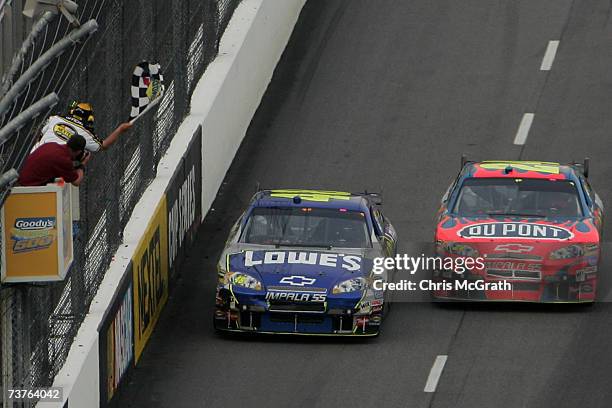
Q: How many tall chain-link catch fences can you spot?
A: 1